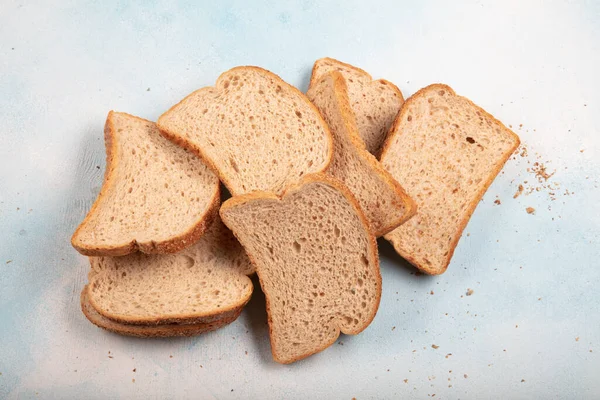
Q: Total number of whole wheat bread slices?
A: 8